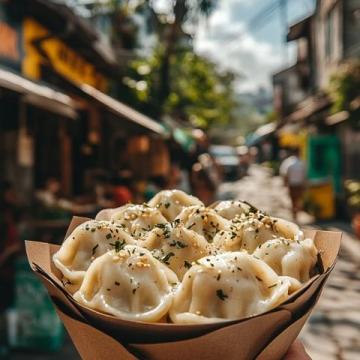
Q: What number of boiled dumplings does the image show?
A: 10